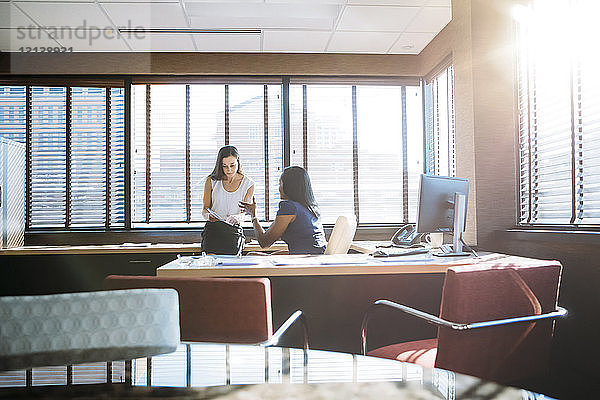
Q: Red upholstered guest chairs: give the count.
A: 2